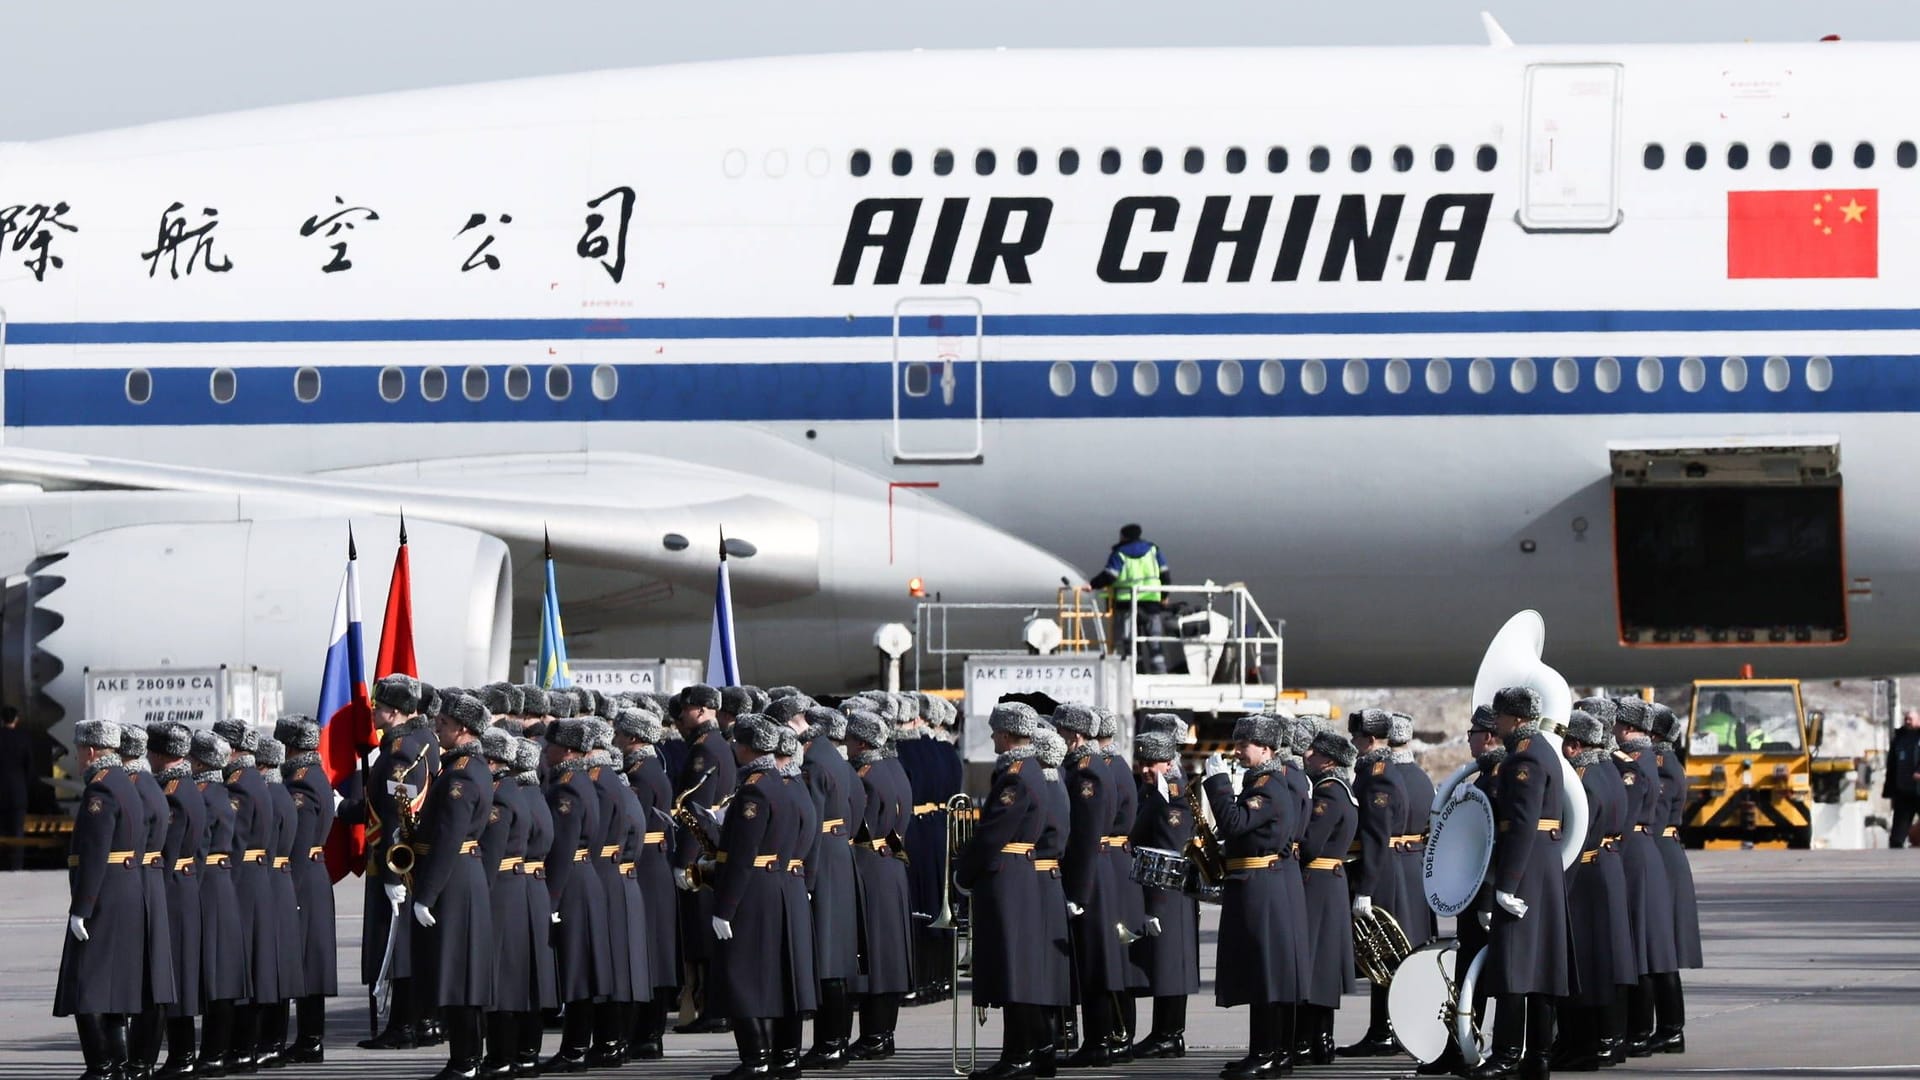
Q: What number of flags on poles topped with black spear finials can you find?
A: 4